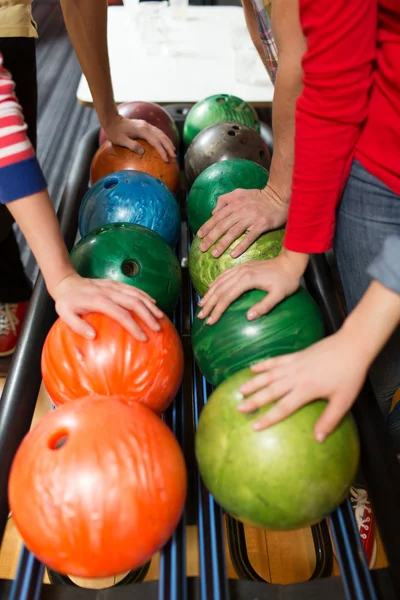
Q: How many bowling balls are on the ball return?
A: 12